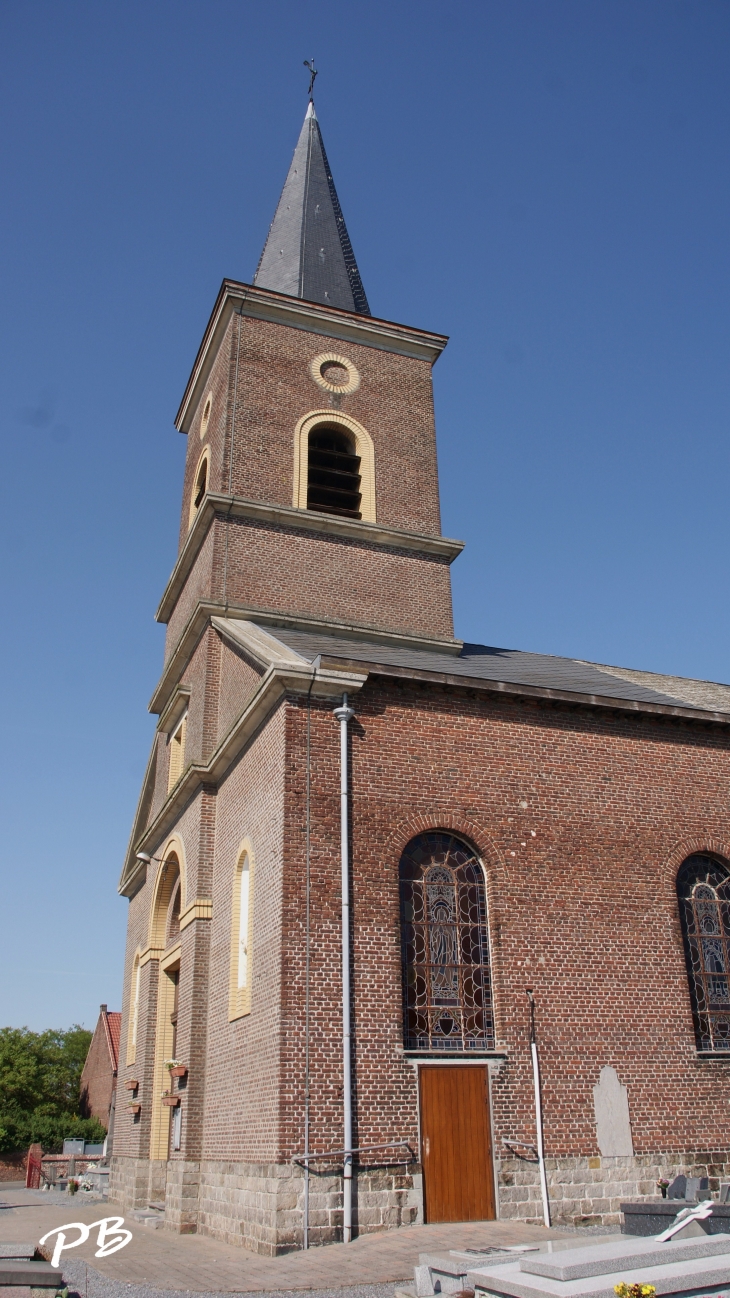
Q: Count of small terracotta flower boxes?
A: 4